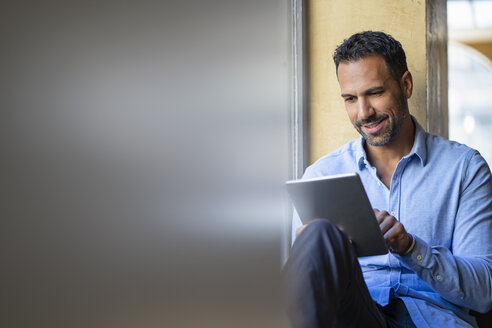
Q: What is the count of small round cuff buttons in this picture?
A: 2